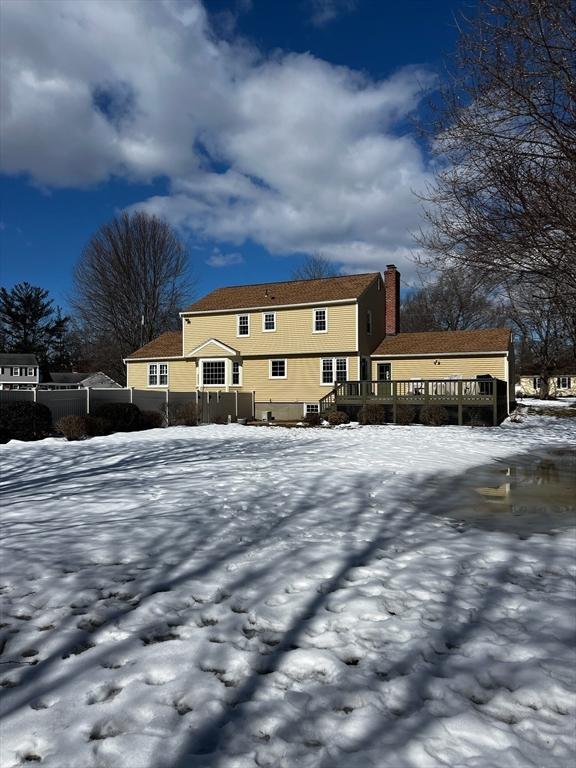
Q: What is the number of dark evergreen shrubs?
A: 2